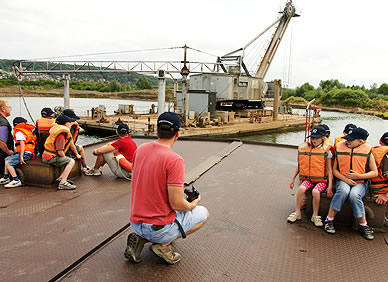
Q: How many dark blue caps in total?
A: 11